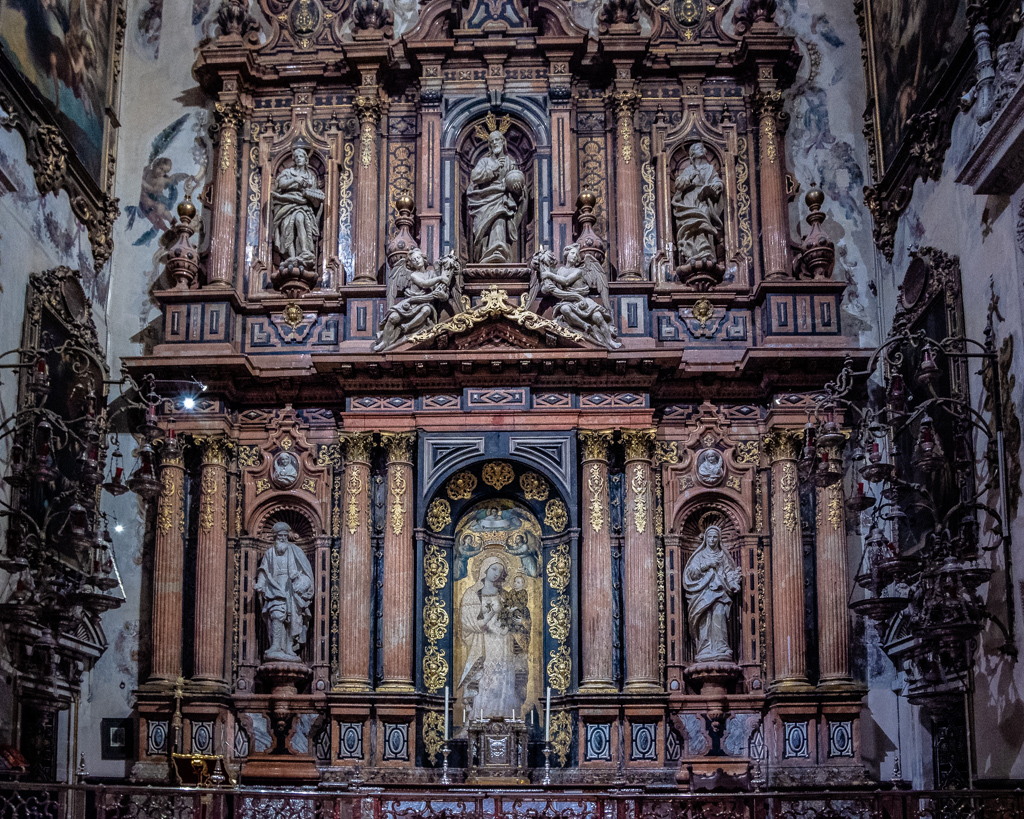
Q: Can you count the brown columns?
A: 12